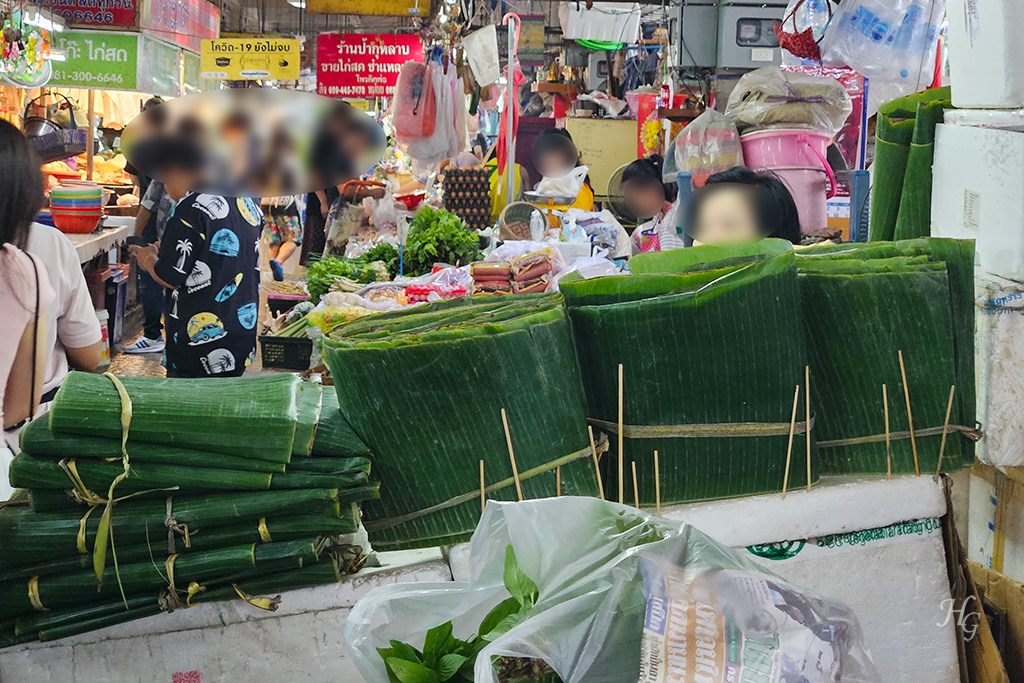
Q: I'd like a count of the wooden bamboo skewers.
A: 12